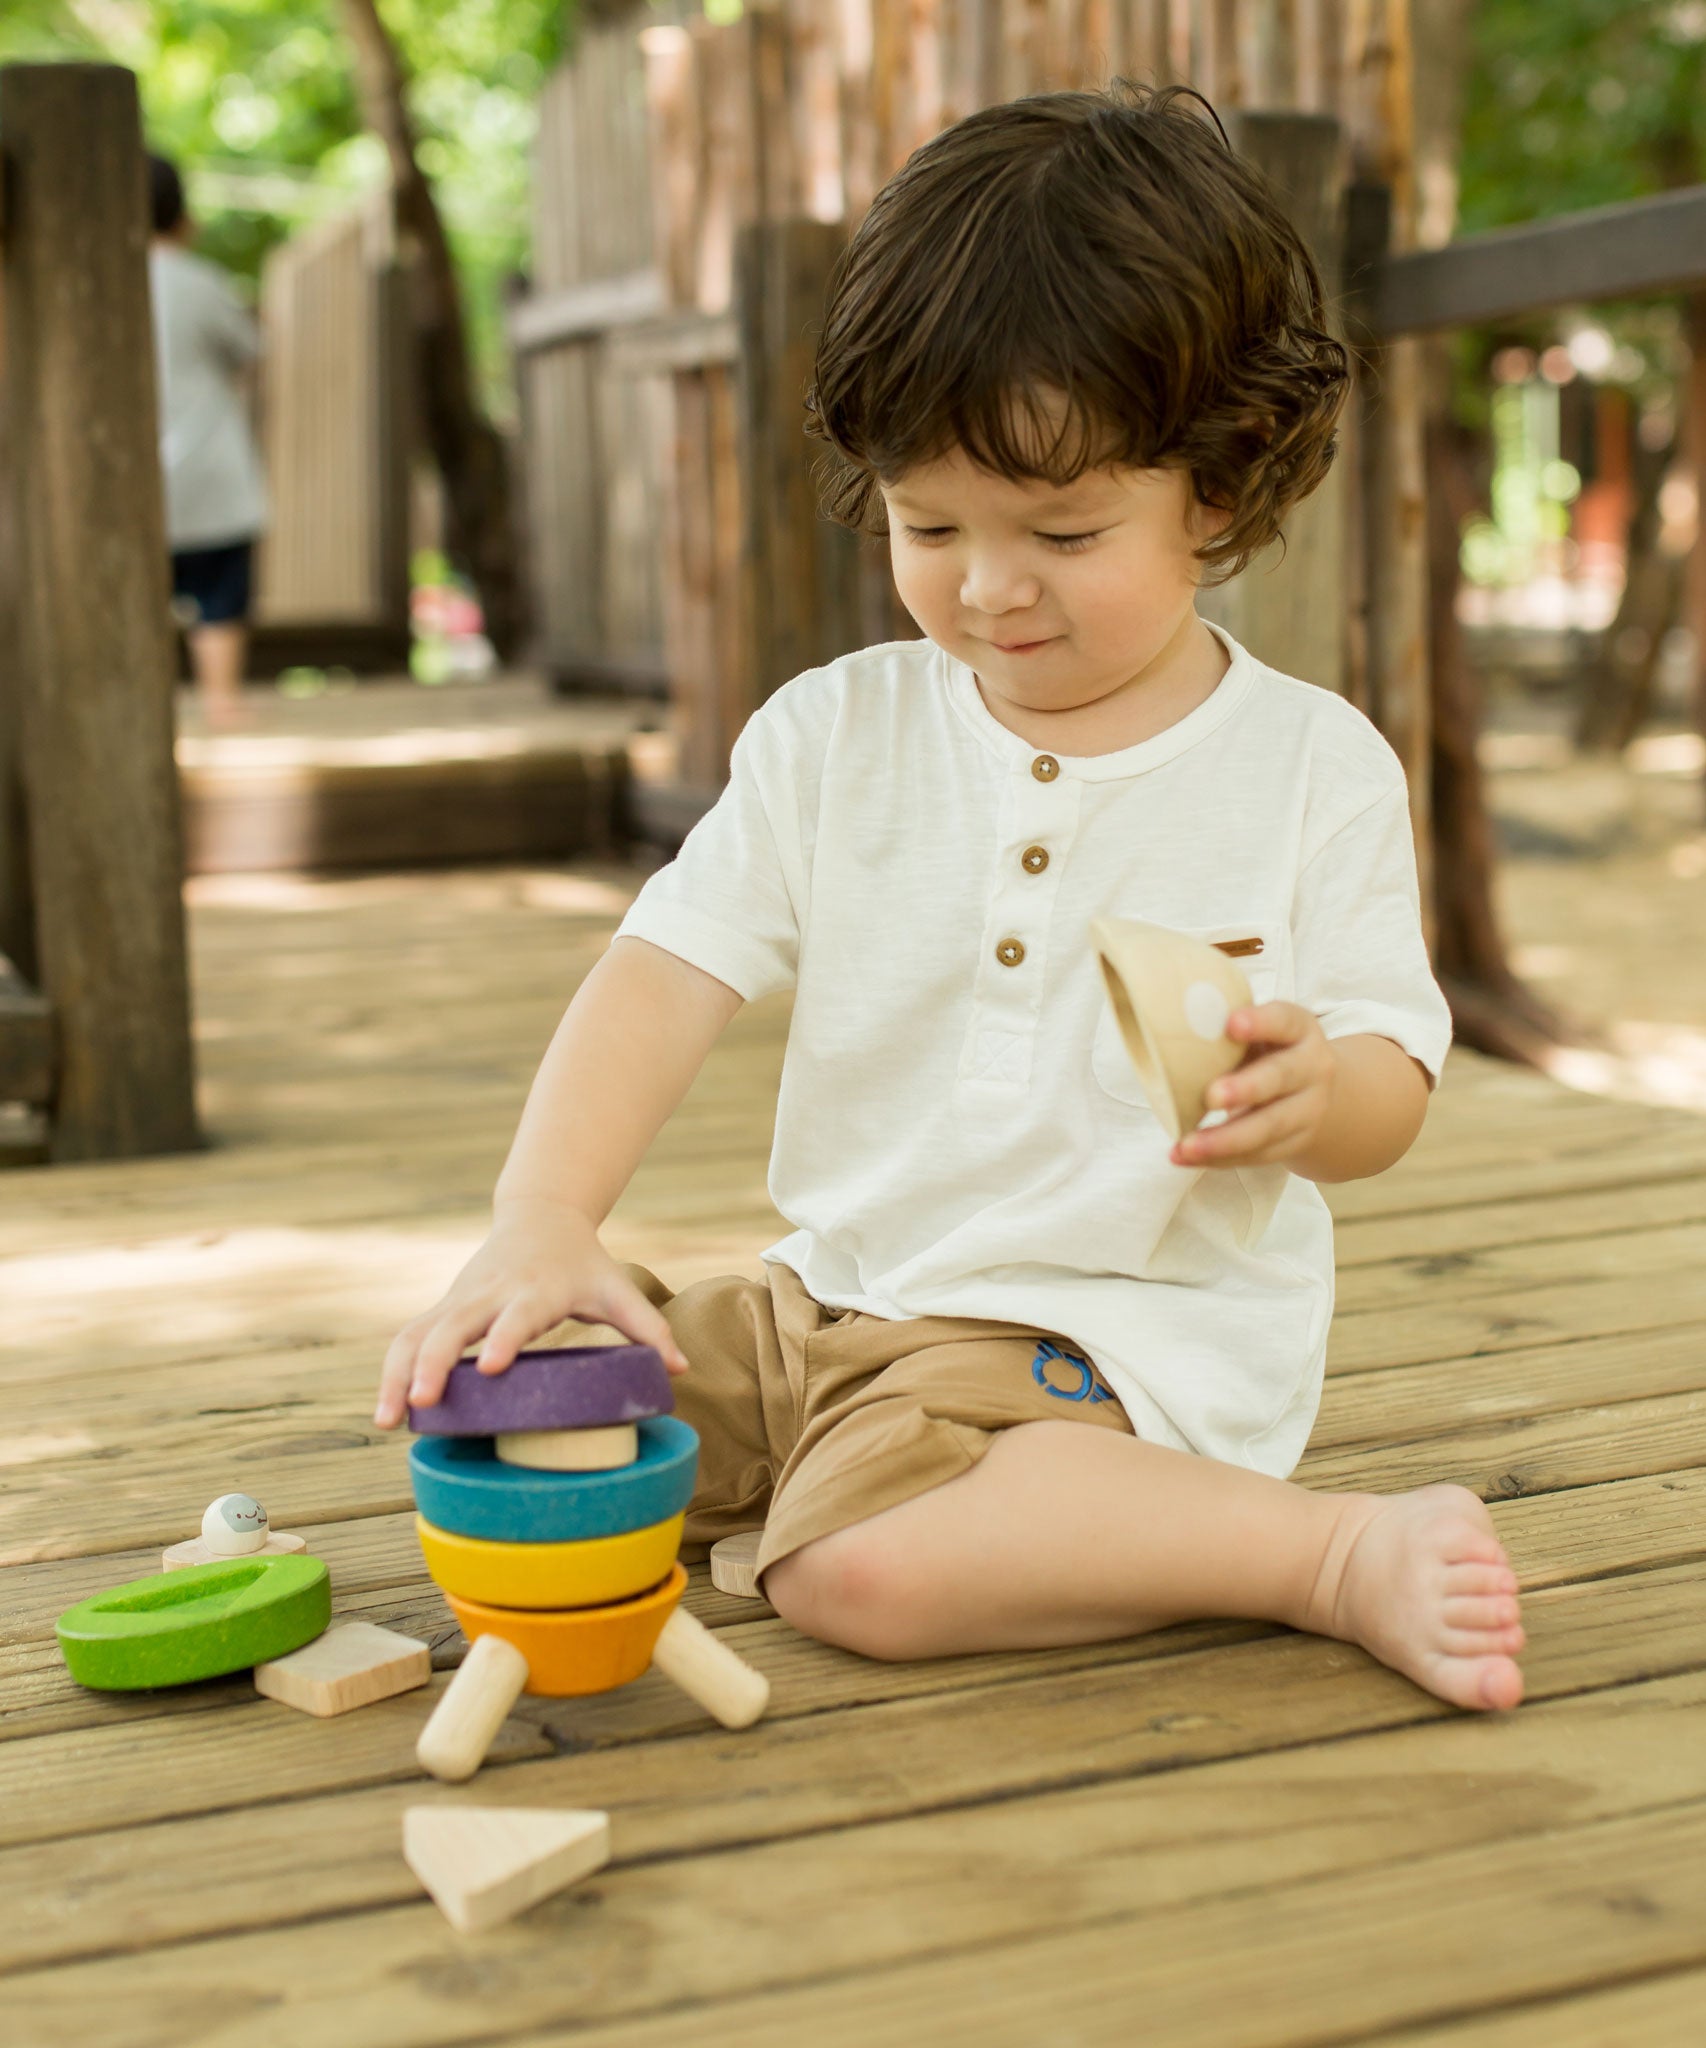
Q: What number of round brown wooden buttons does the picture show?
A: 3